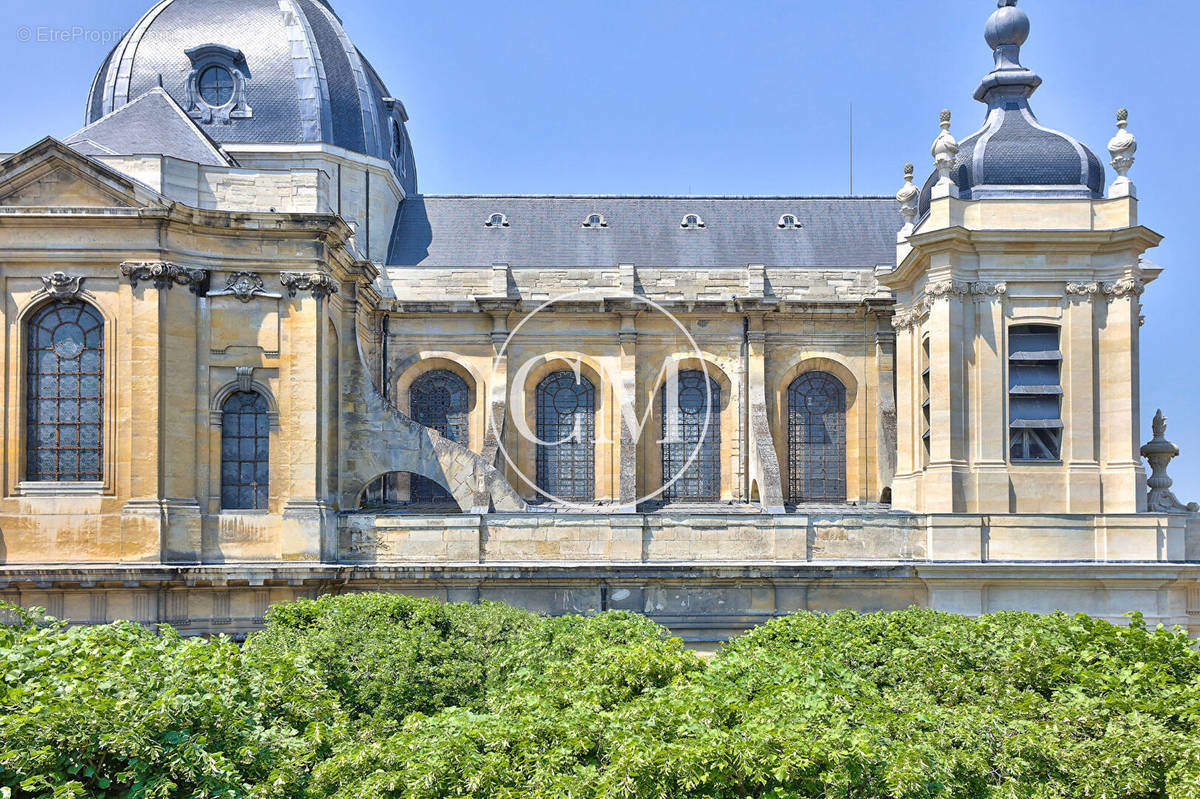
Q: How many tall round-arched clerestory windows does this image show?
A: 4